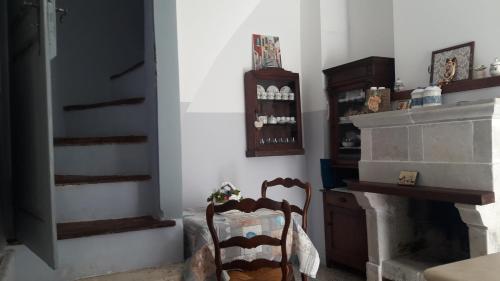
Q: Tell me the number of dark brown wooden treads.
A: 5